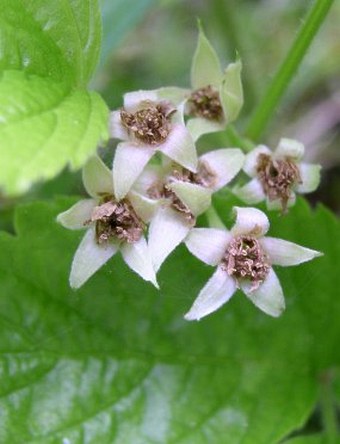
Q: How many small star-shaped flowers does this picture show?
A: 6